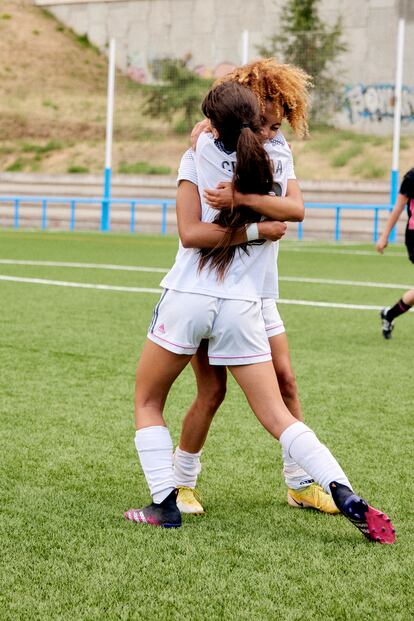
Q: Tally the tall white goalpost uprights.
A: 3